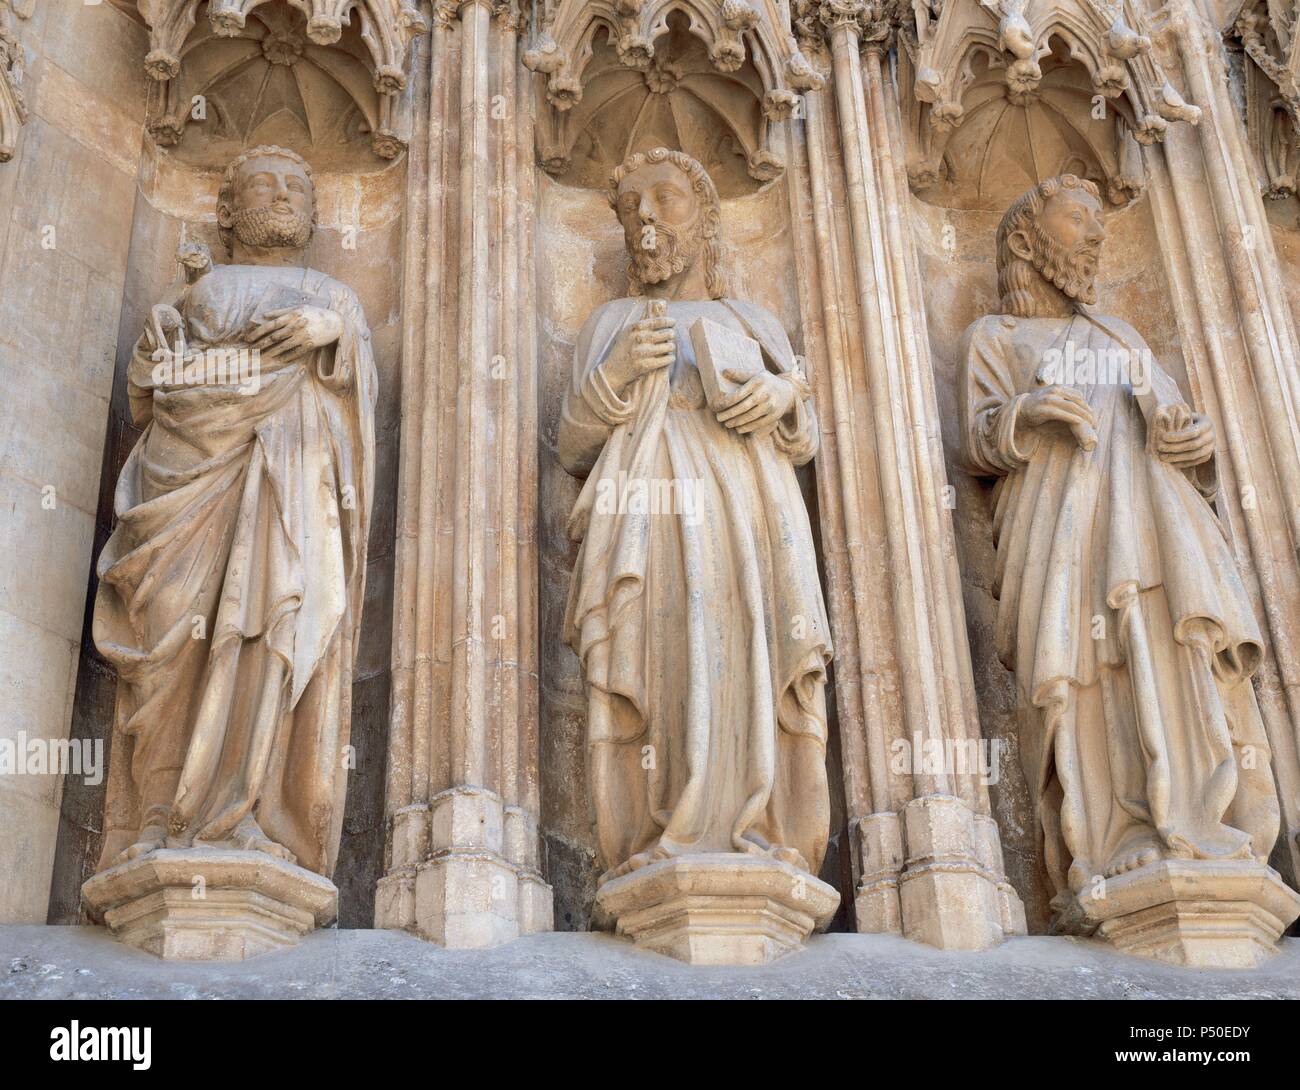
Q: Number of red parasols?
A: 0